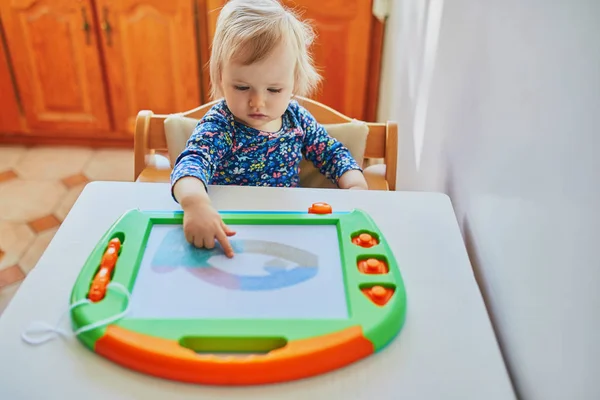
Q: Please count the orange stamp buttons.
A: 3